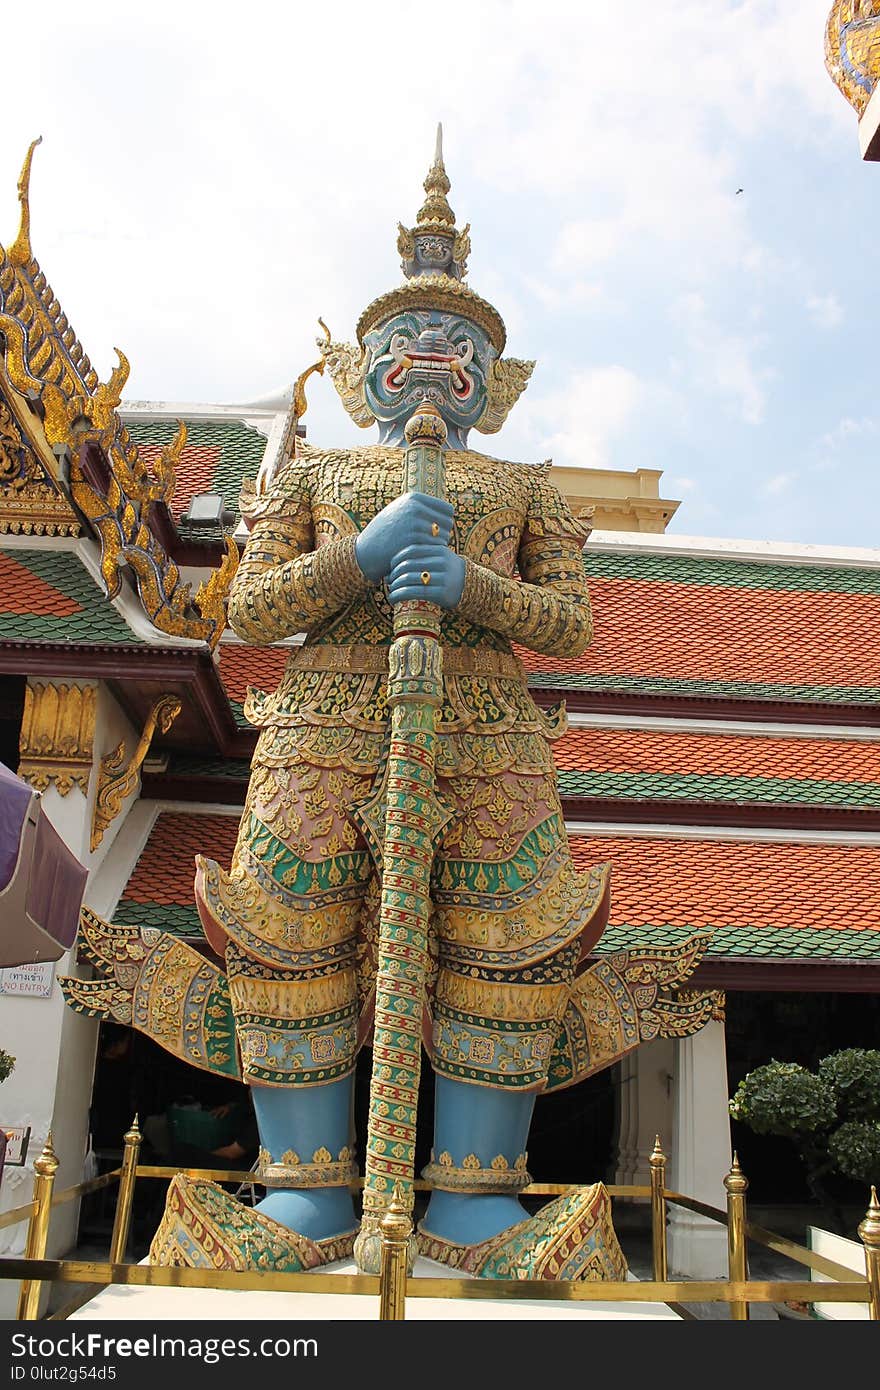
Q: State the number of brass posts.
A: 6